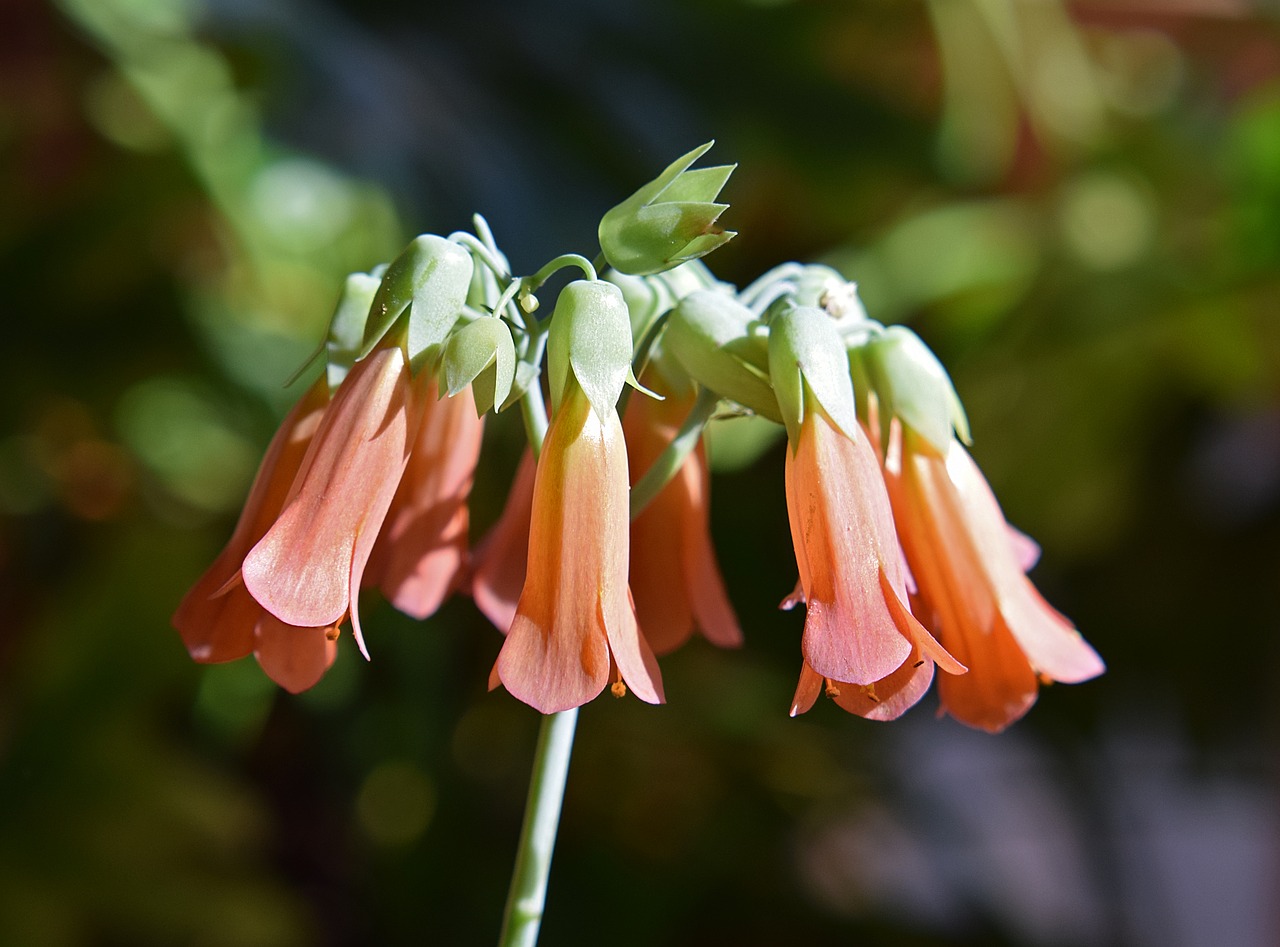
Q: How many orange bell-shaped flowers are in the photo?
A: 8